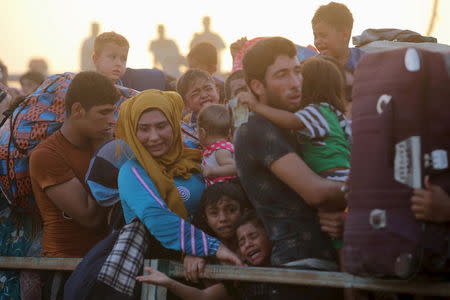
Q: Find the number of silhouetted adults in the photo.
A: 3